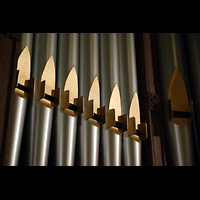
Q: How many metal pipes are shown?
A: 7